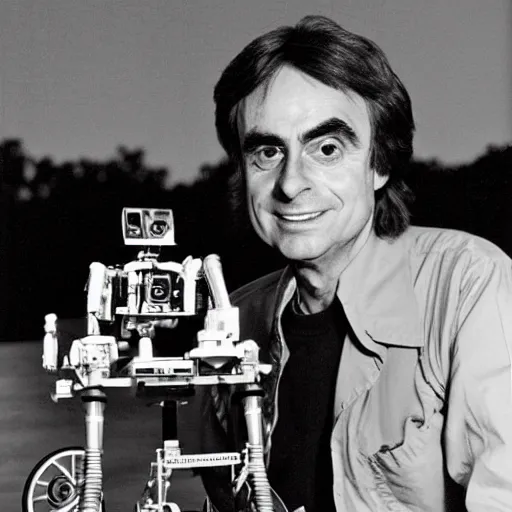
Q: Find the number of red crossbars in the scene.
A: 0